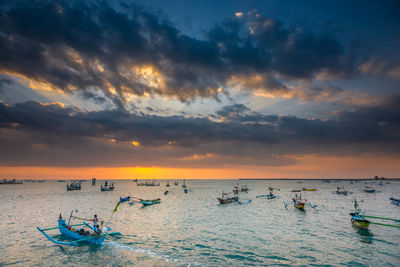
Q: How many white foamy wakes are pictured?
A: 1